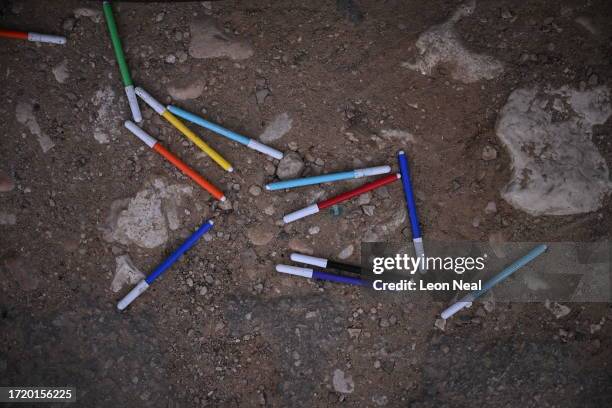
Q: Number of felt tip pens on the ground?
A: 12